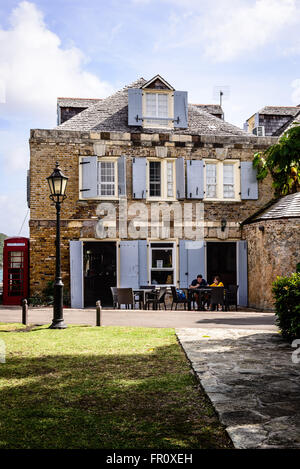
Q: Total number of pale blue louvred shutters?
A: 14